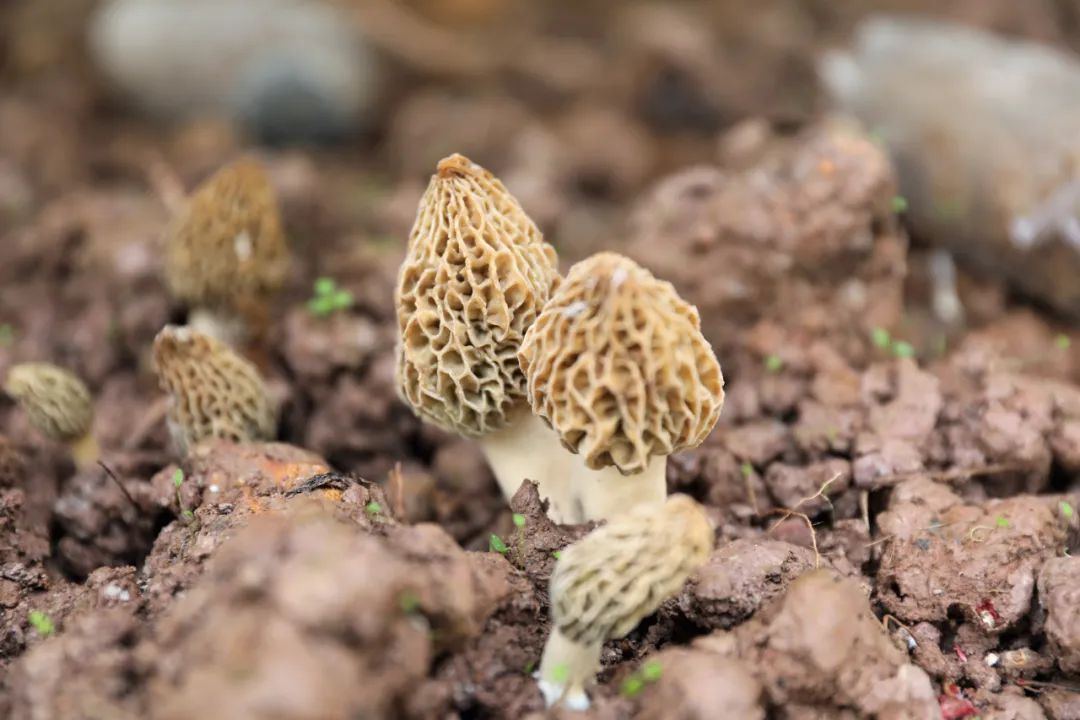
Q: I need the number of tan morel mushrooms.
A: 6